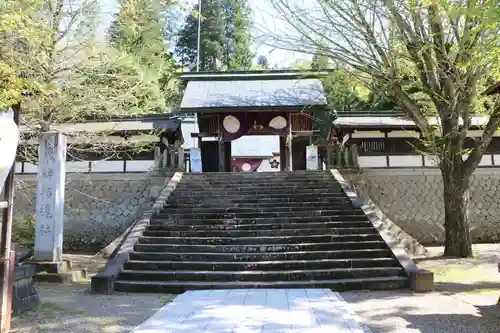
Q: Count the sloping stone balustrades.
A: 2